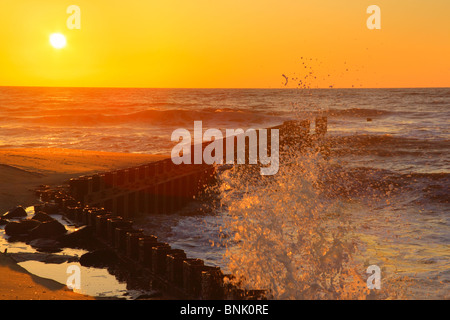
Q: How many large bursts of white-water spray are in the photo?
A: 1